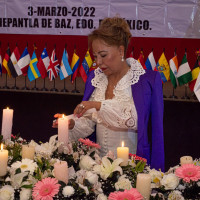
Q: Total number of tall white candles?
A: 2